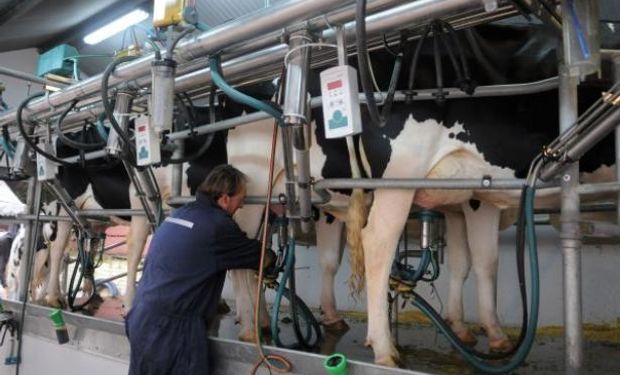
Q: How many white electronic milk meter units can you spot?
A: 3